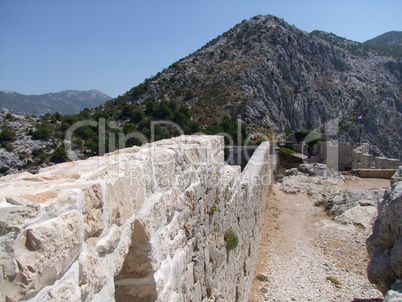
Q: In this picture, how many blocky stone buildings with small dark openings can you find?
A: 1